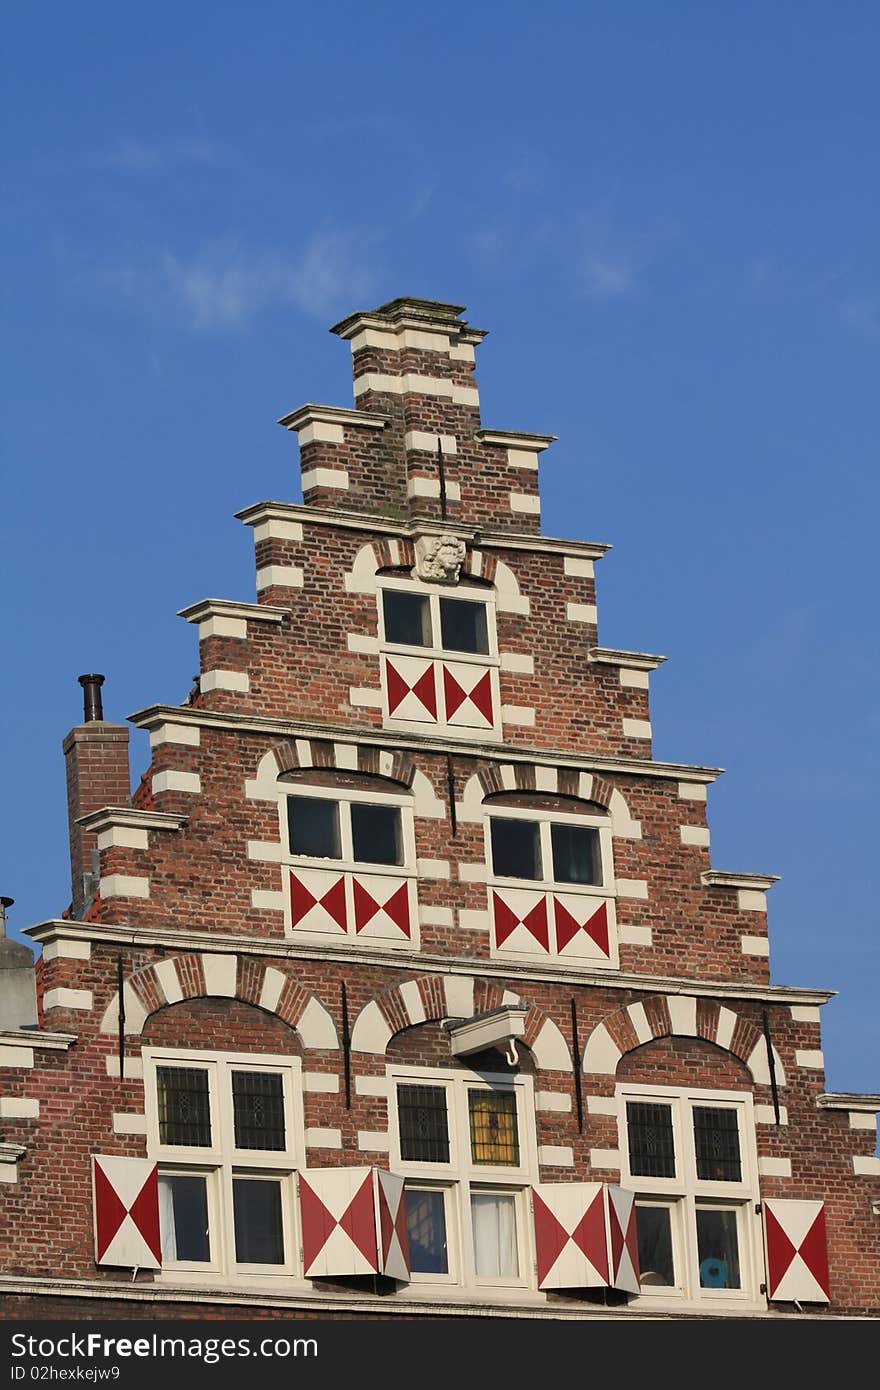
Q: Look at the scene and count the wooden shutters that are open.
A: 6